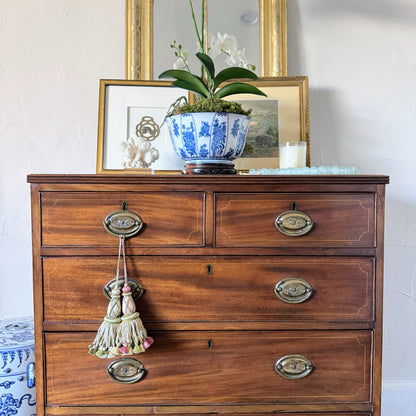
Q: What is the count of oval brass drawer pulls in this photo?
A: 6